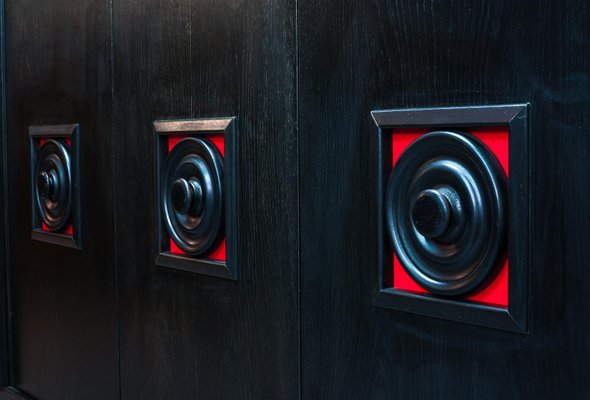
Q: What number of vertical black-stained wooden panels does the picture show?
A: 3